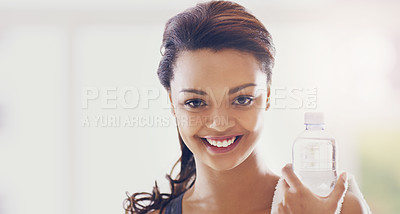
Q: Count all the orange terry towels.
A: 0